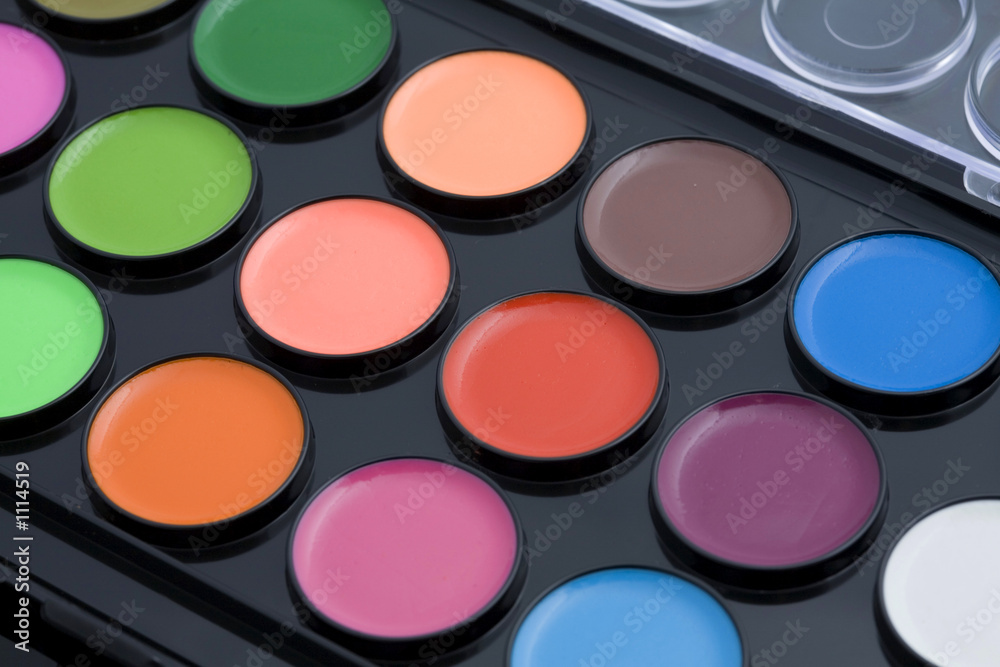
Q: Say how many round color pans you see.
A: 15